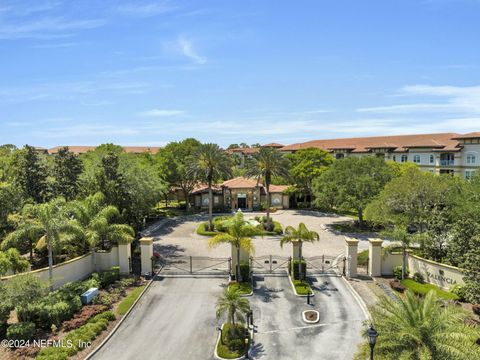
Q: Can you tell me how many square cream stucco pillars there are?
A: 6